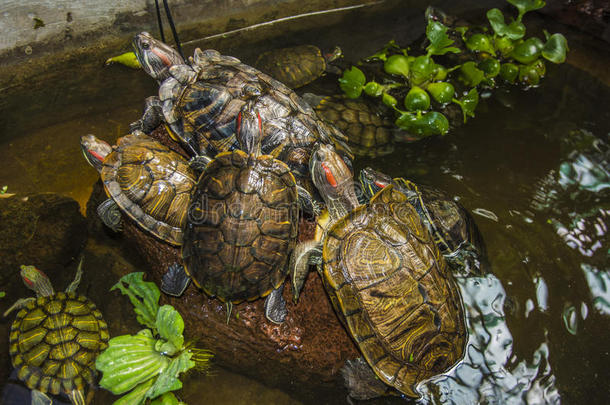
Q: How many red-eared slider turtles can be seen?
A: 8